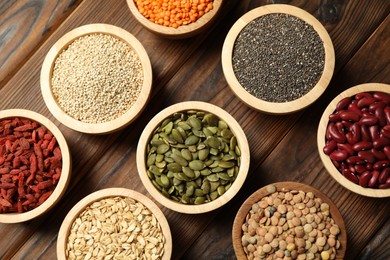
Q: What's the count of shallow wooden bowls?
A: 8